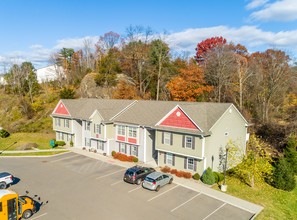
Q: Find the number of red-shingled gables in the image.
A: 2